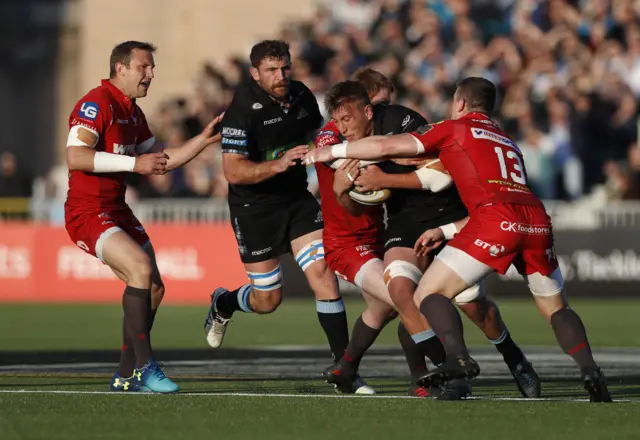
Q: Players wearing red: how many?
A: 3